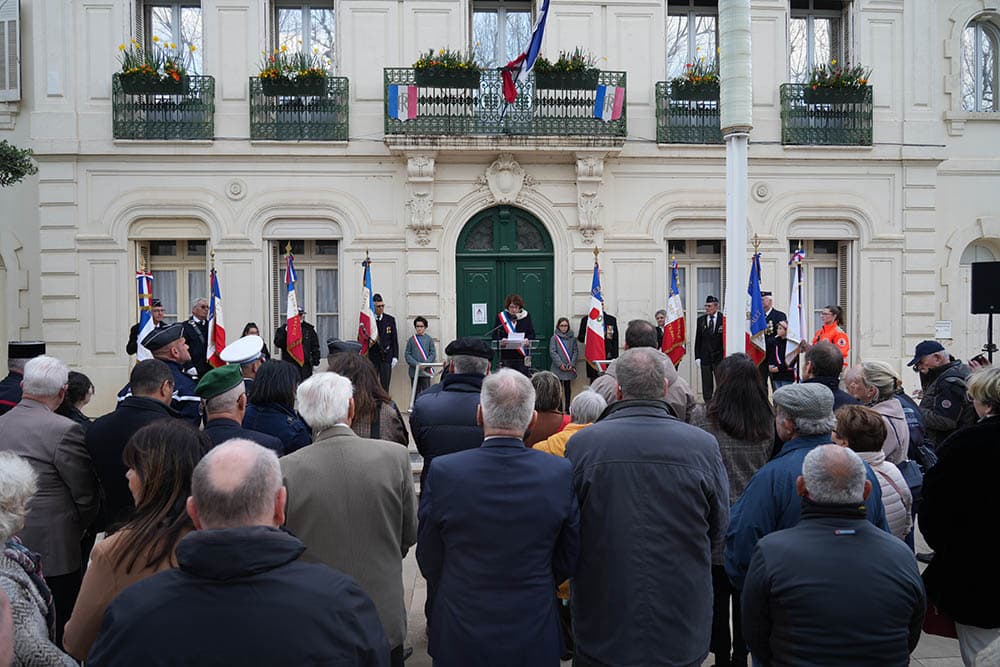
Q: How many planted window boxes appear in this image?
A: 6